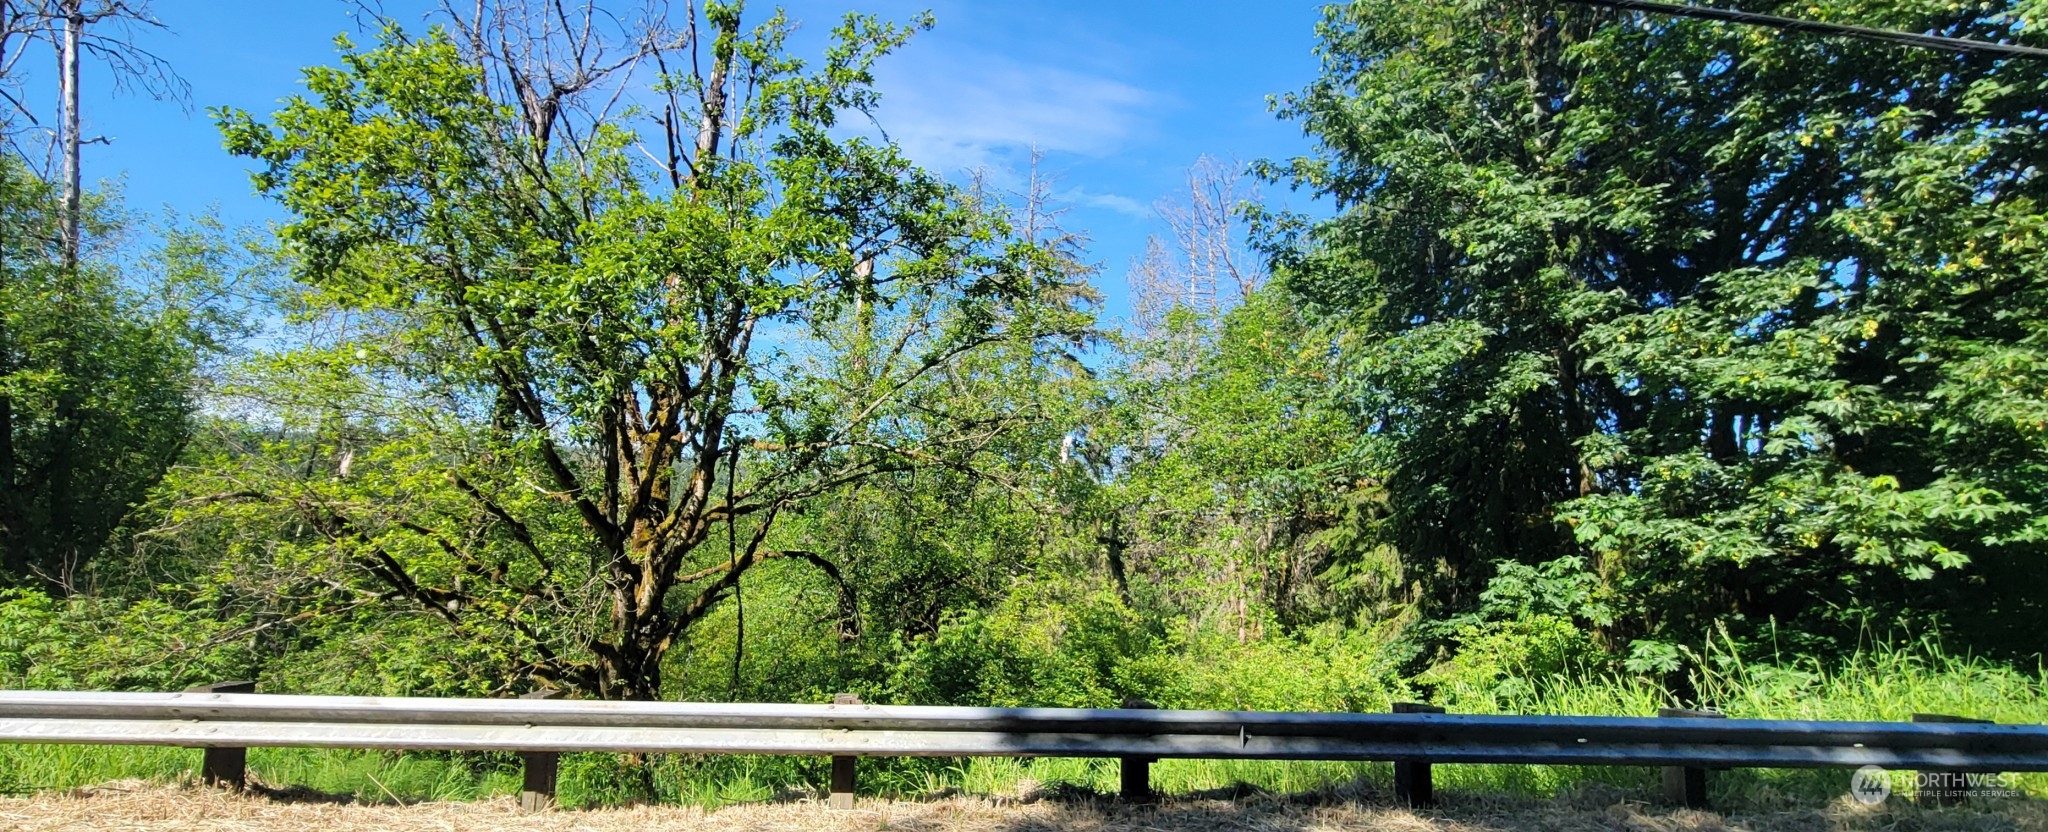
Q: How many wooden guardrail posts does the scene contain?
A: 7